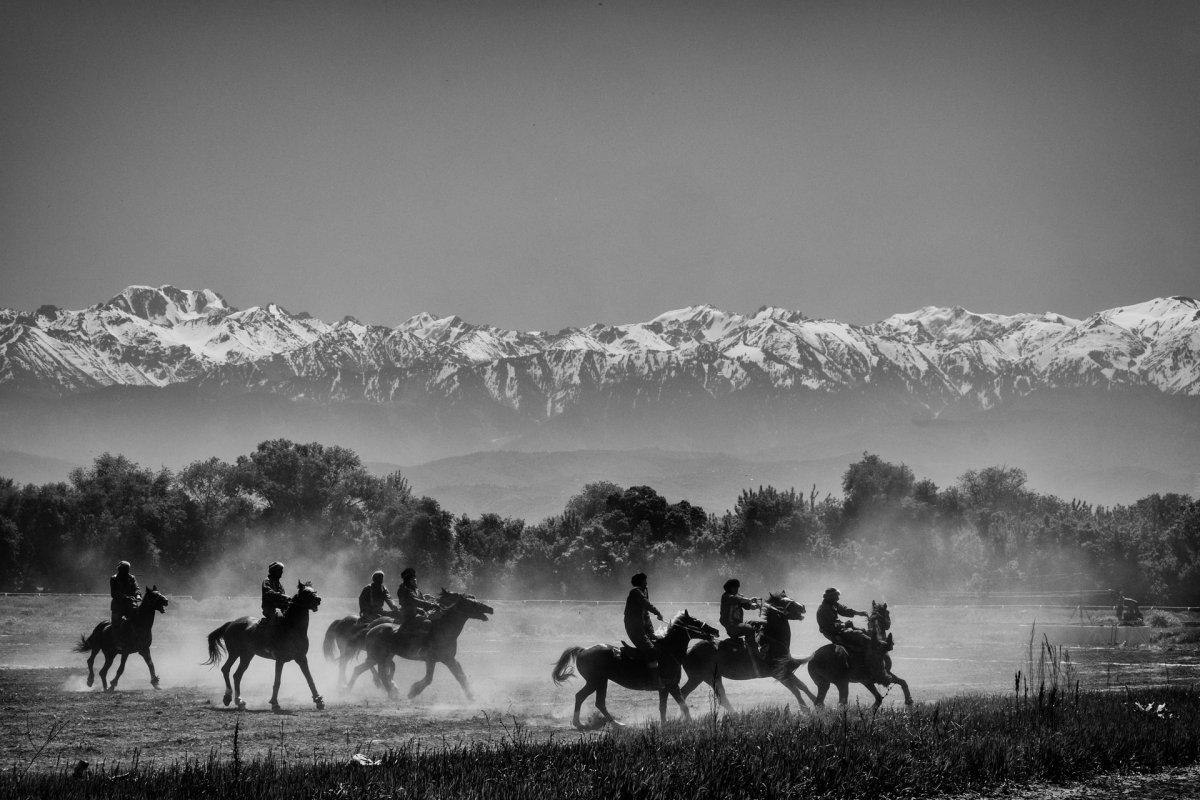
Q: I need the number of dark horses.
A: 7